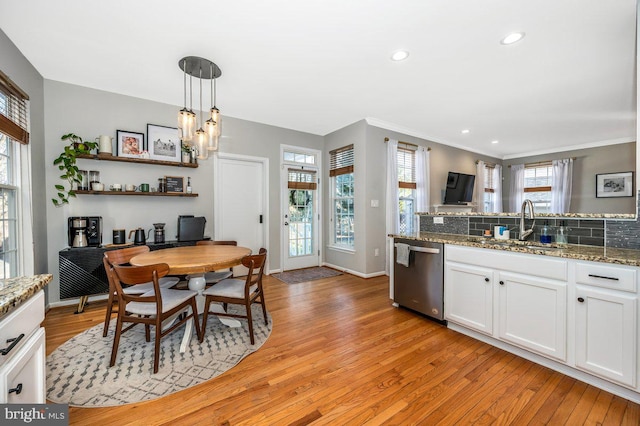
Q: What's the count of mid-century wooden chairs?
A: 4